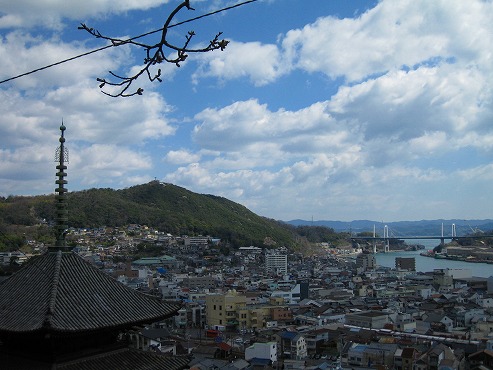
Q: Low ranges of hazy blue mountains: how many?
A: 1